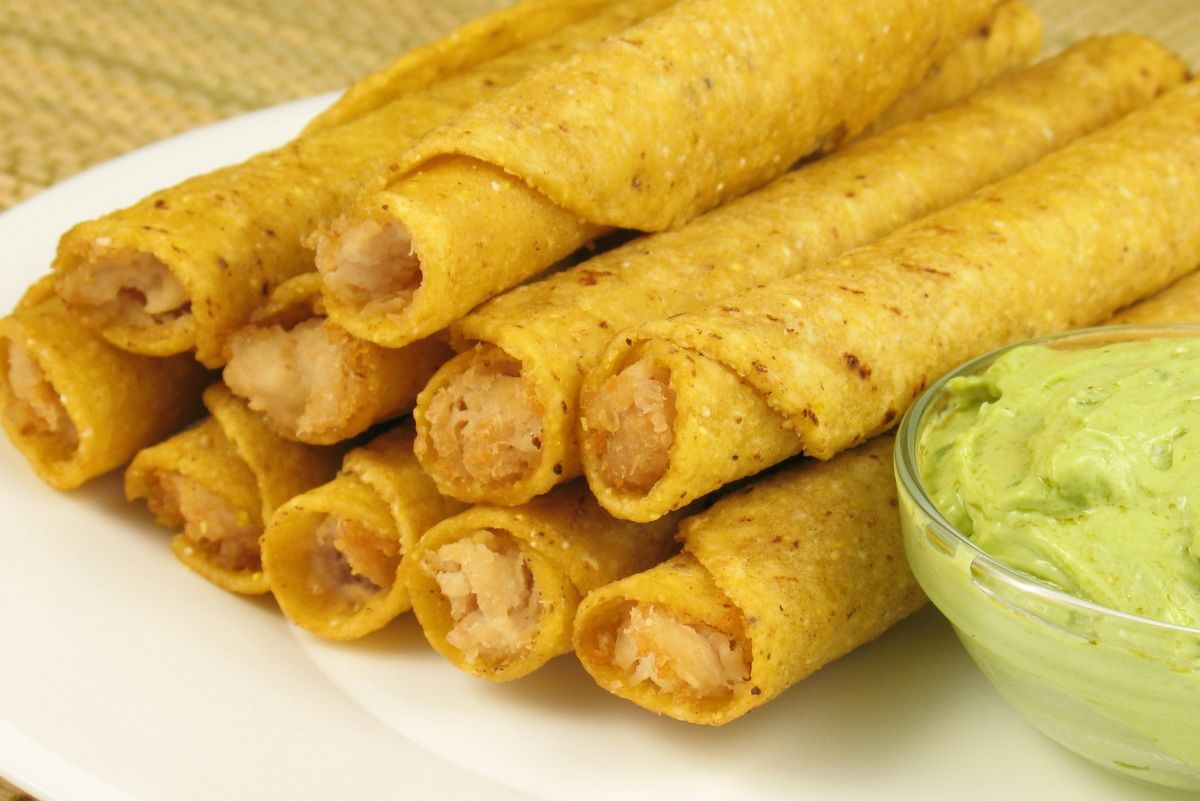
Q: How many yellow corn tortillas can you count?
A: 10